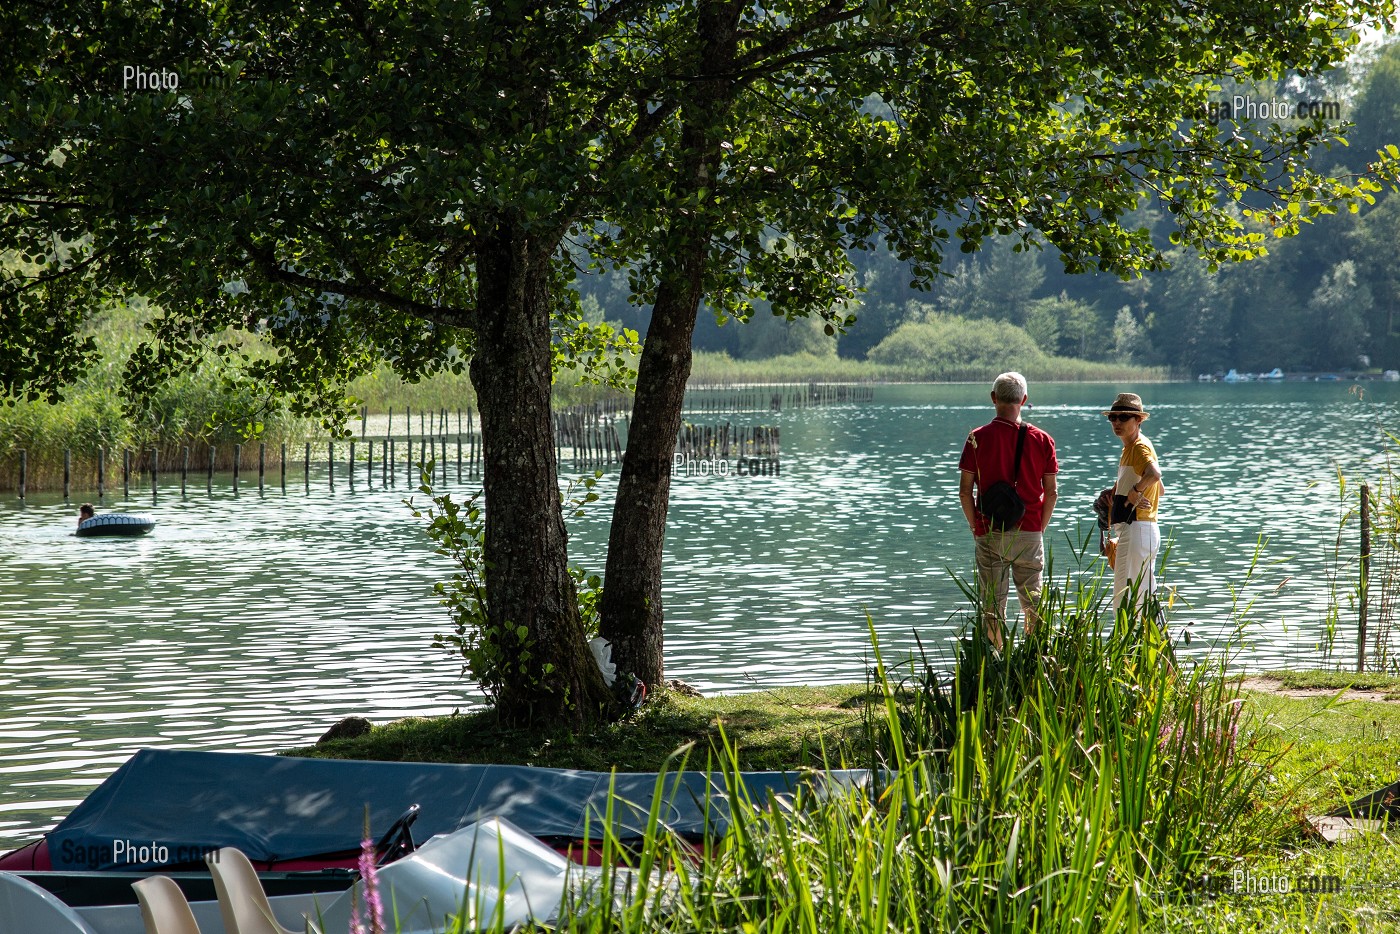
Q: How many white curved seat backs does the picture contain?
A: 2